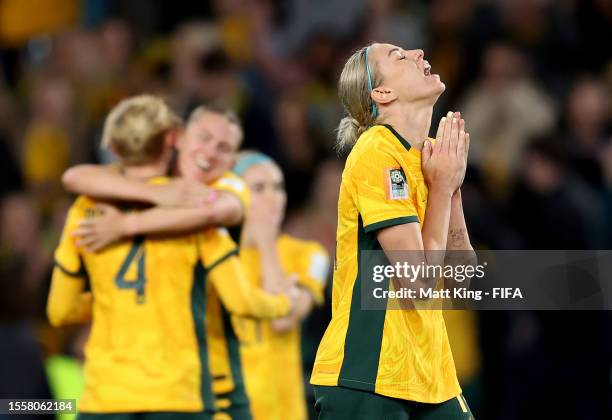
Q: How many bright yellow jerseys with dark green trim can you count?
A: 4